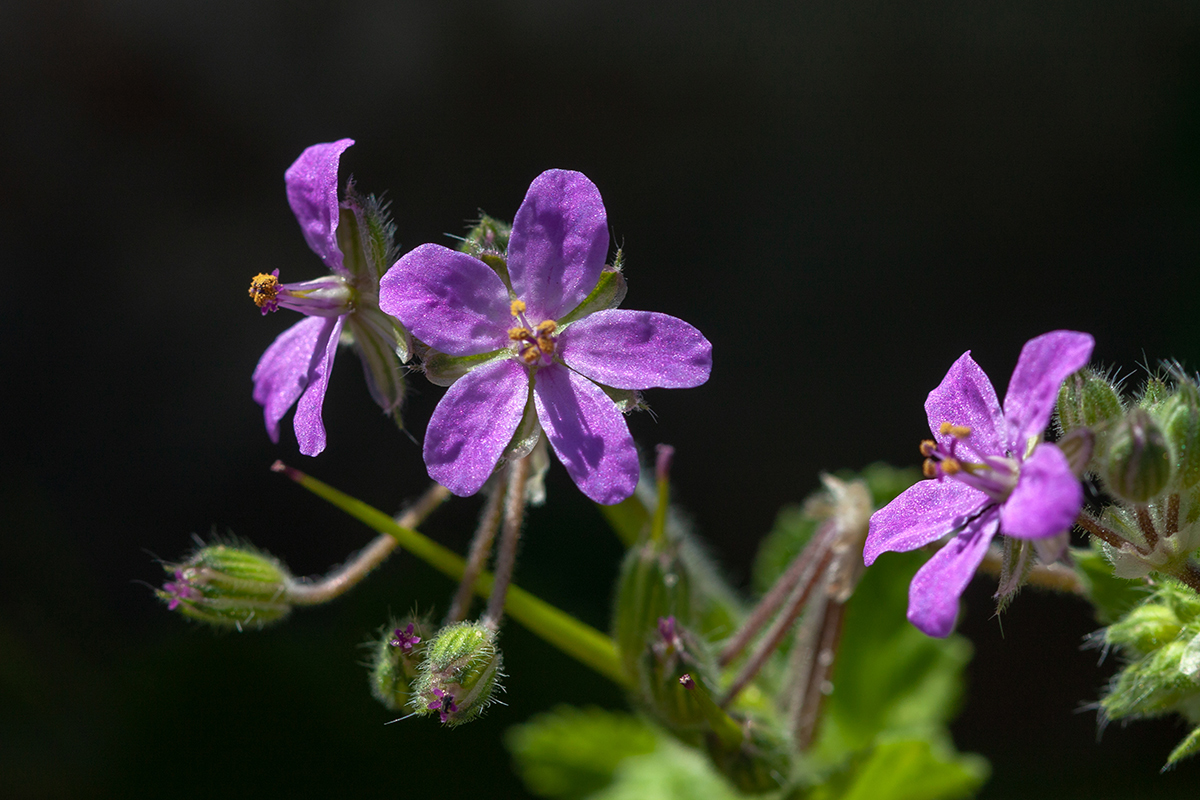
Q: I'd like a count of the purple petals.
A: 13